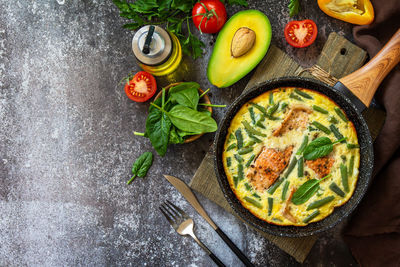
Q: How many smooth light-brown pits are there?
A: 1